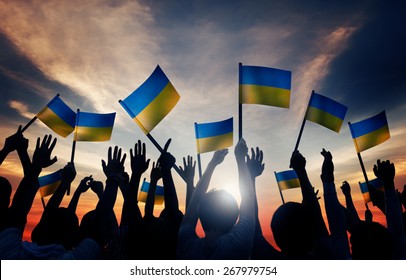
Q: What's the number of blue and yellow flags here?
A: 11